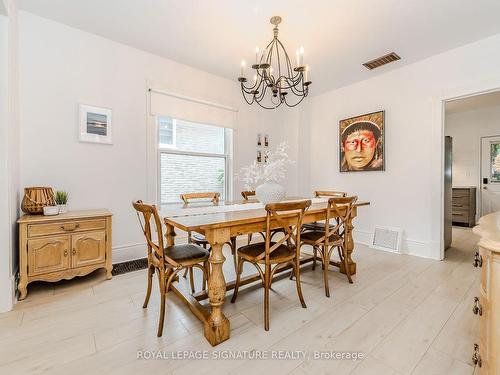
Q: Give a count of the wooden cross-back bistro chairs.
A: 6